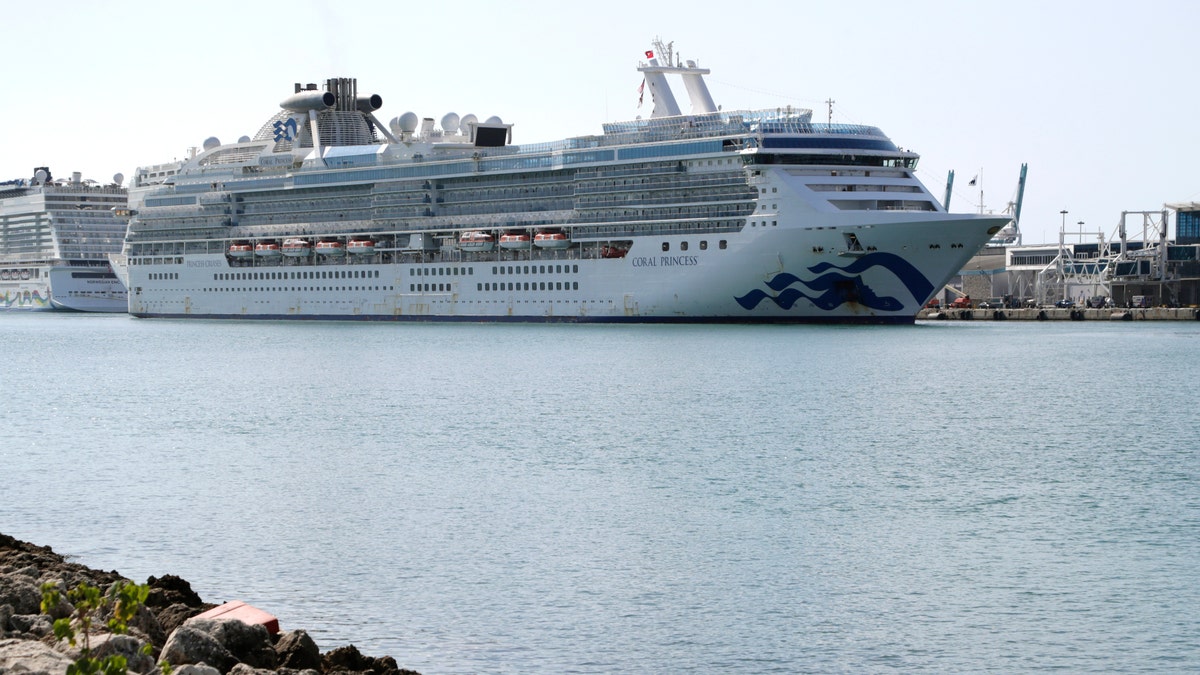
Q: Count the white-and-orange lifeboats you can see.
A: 8